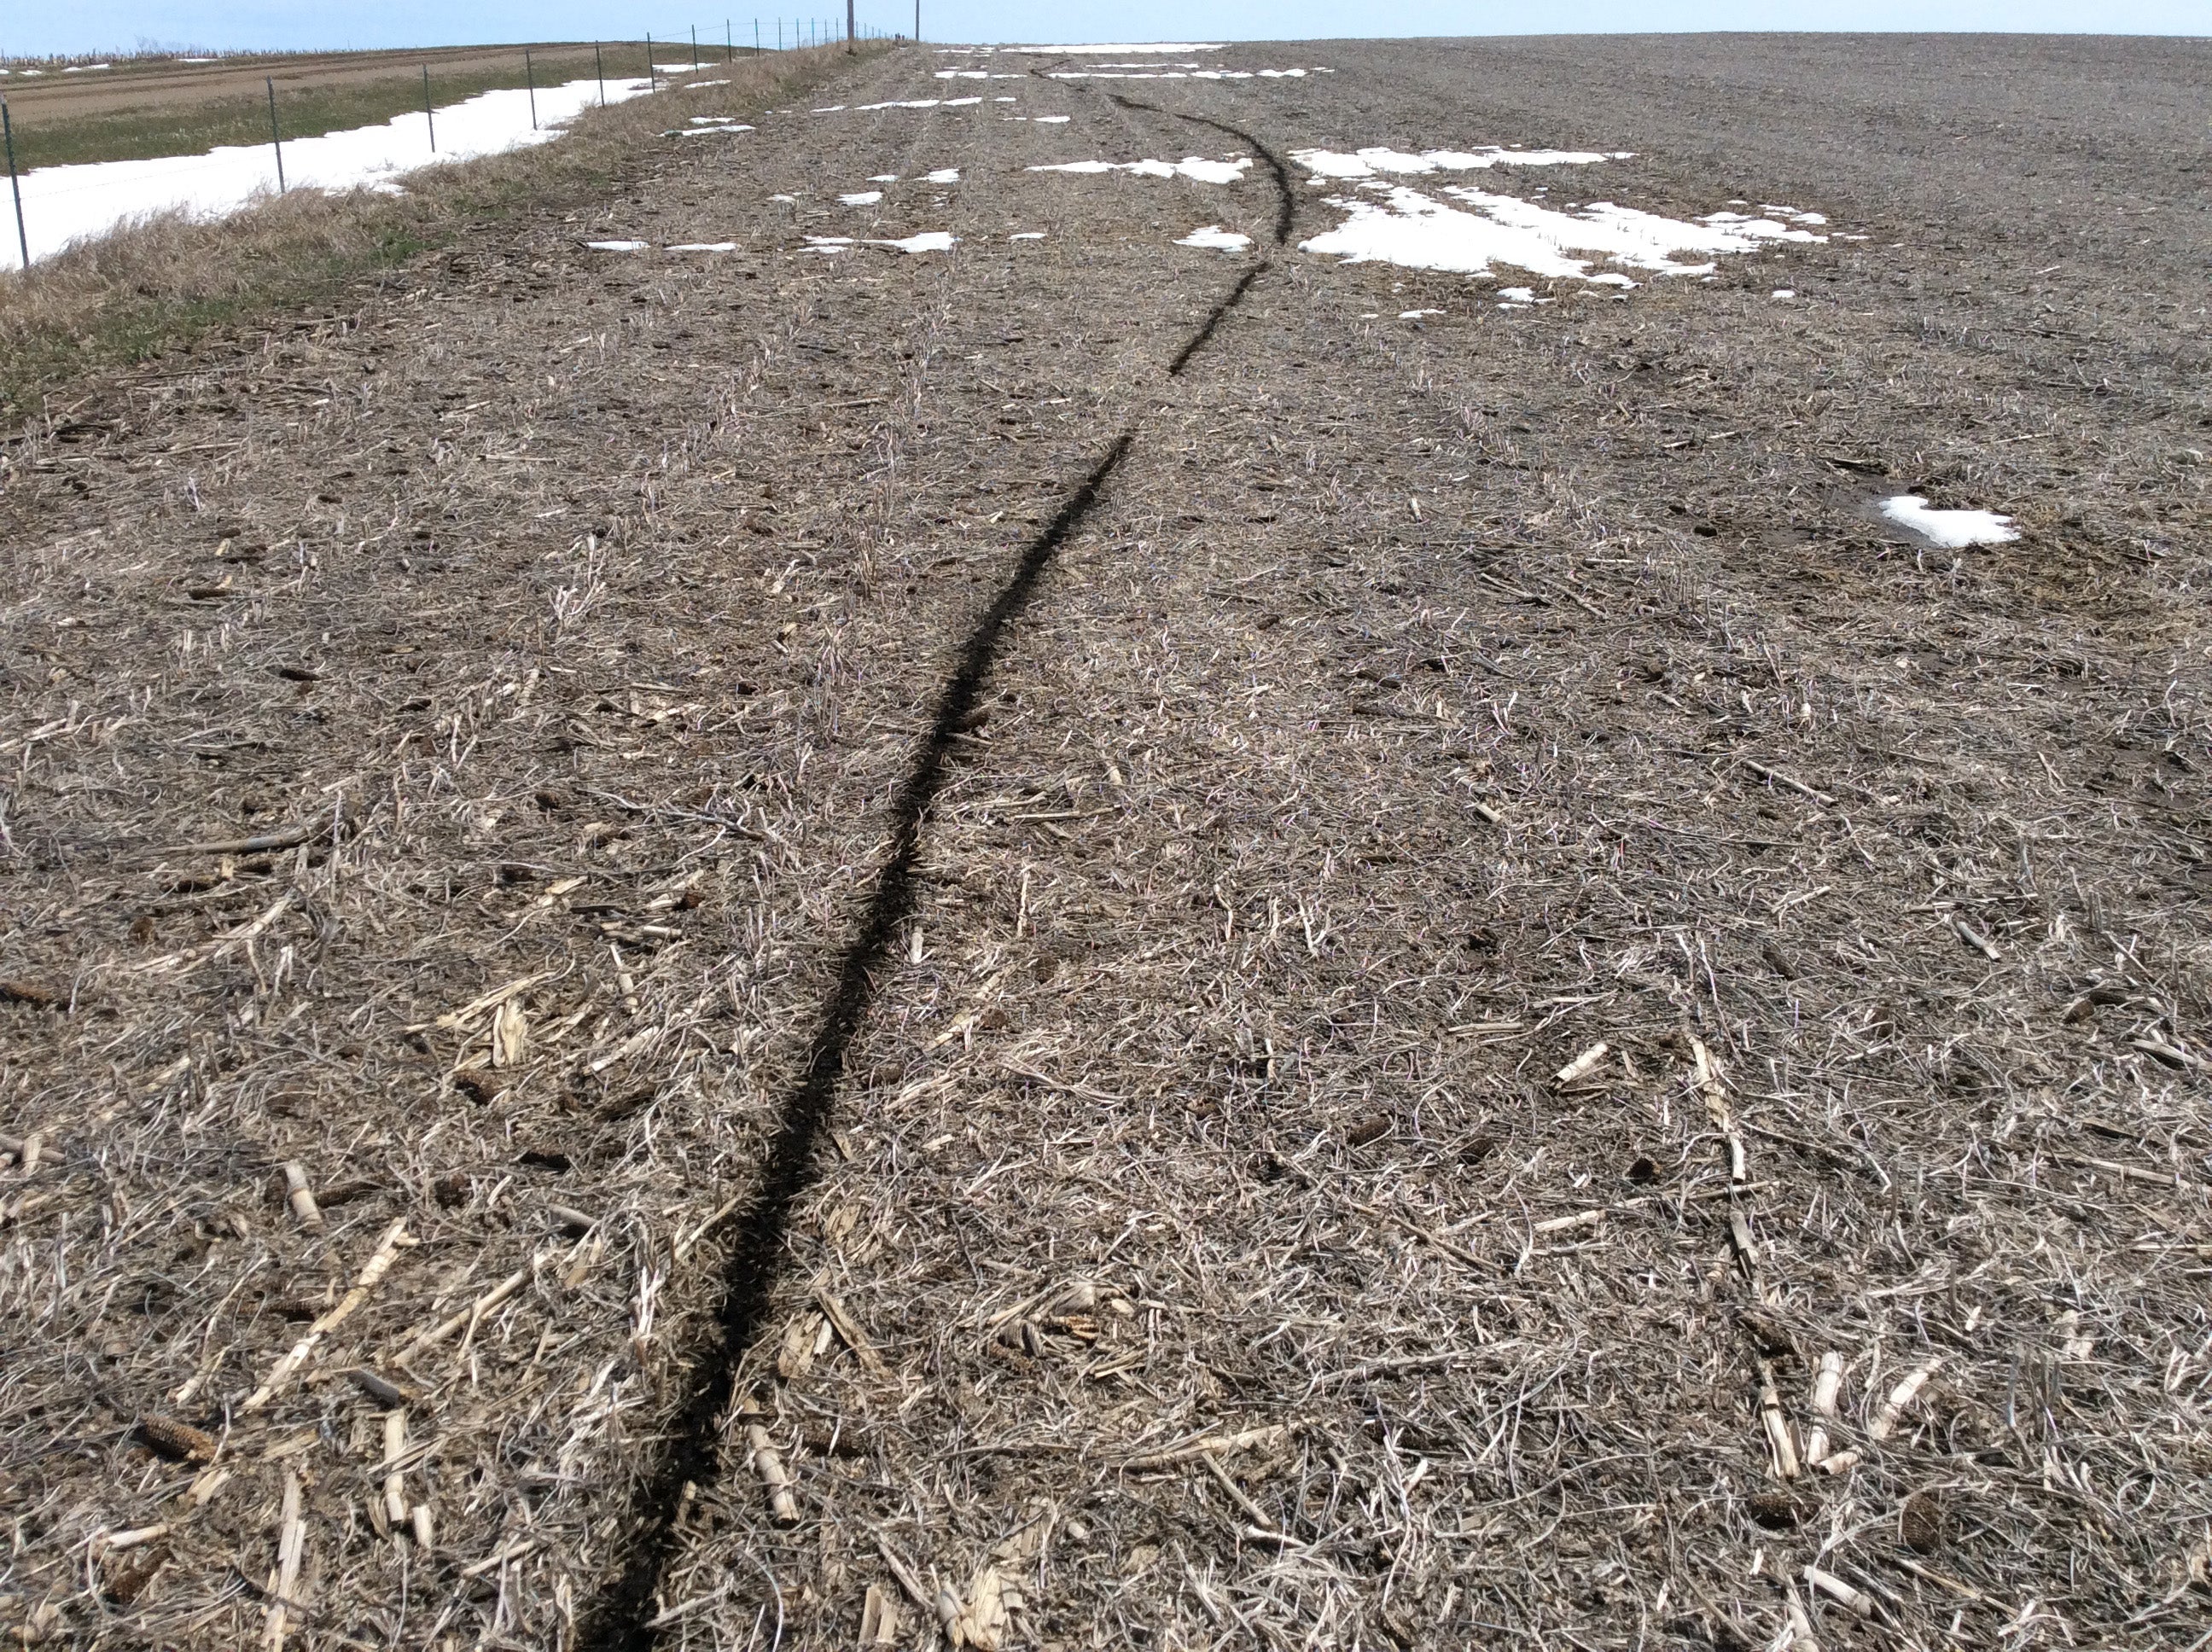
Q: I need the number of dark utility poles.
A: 2